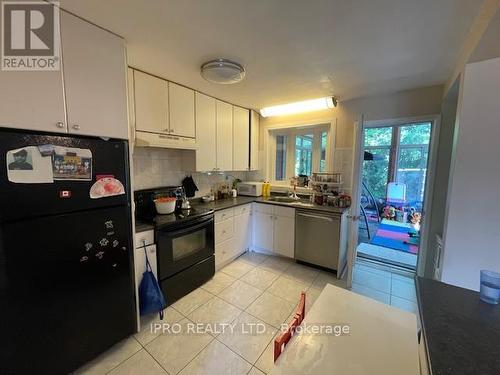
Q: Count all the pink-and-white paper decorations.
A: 1